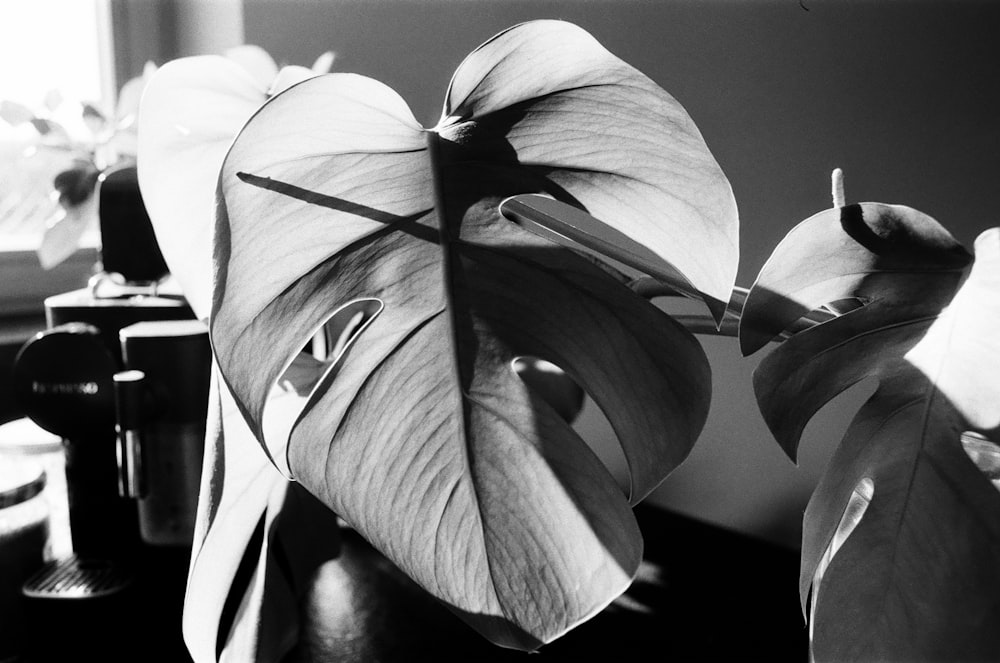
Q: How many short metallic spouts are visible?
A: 1